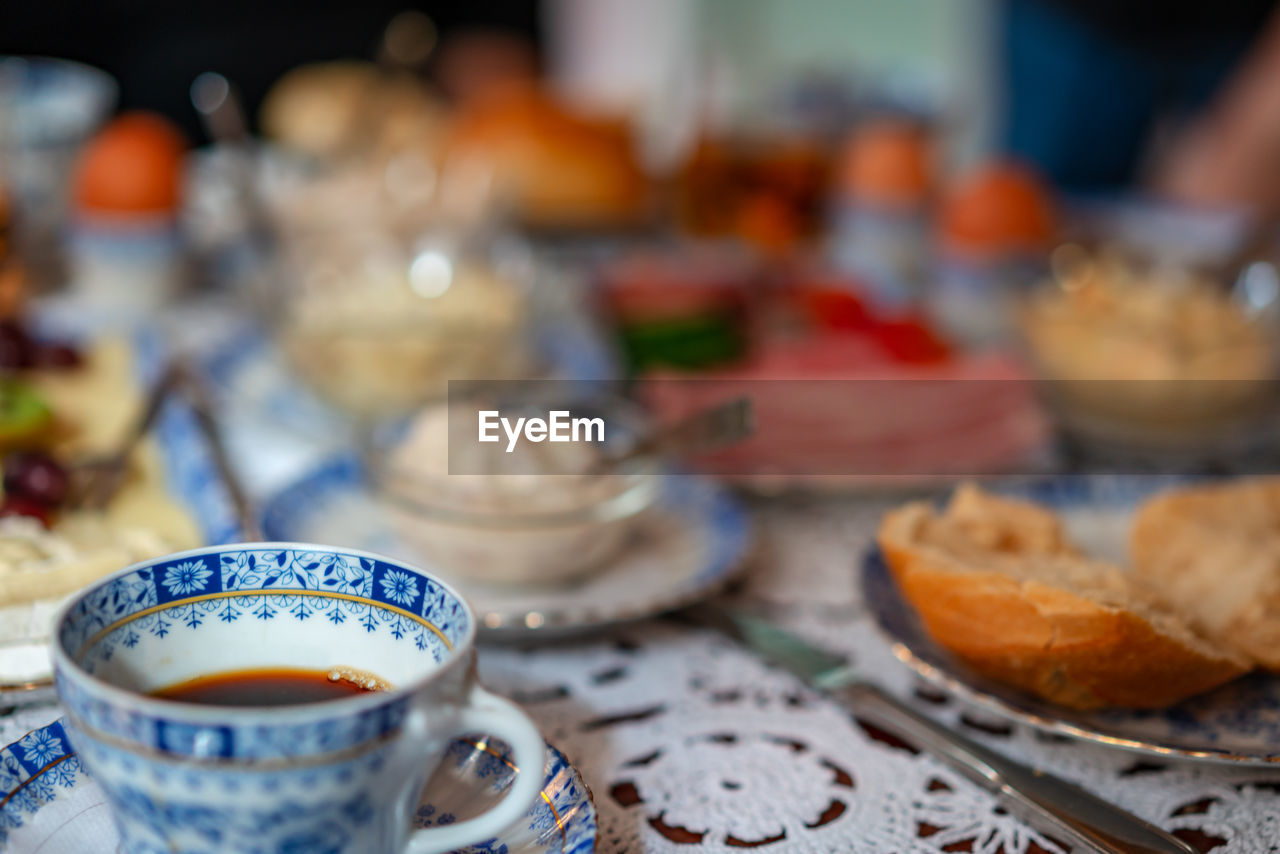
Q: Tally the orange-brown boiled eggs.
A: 3